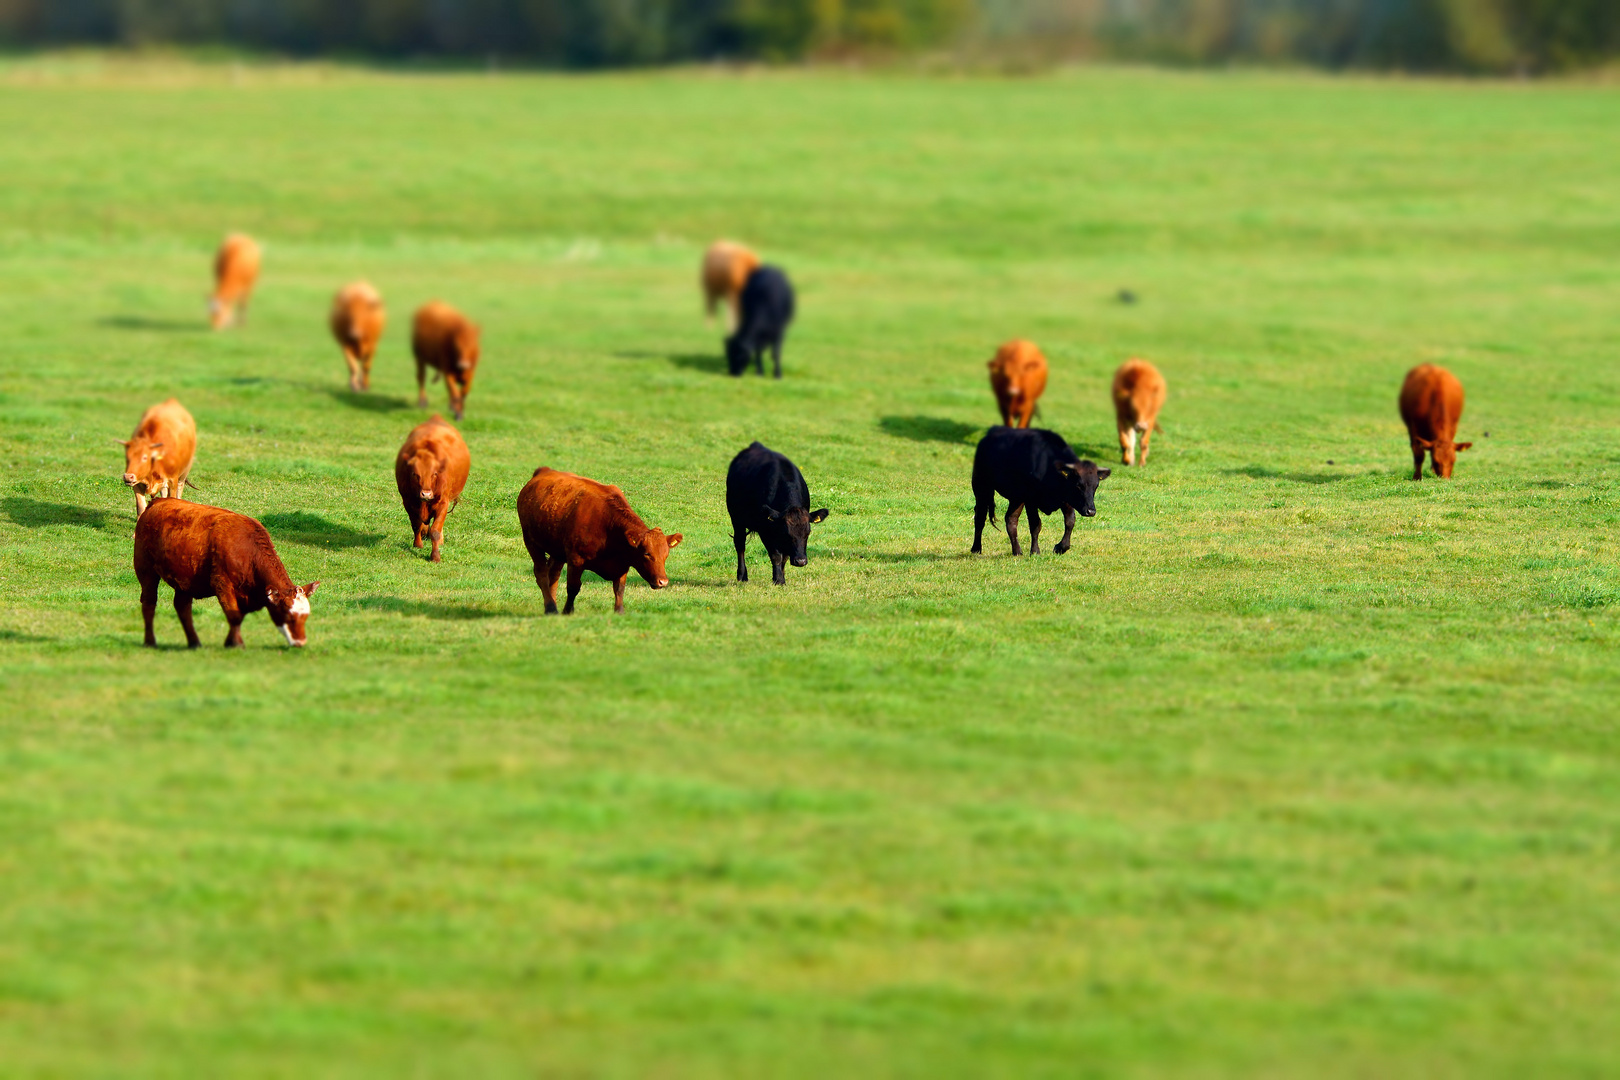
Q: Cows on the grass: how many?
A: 14